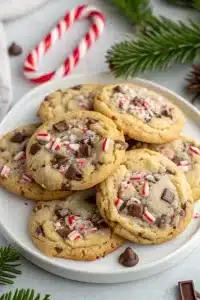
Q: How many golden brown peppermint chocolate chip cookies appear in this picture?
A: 7